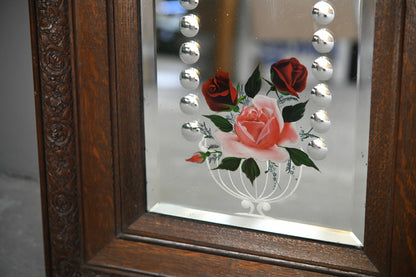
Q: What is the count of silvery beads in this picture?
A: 12